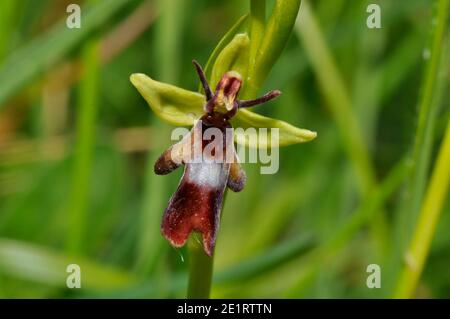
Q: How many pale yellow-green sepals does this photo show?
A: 3